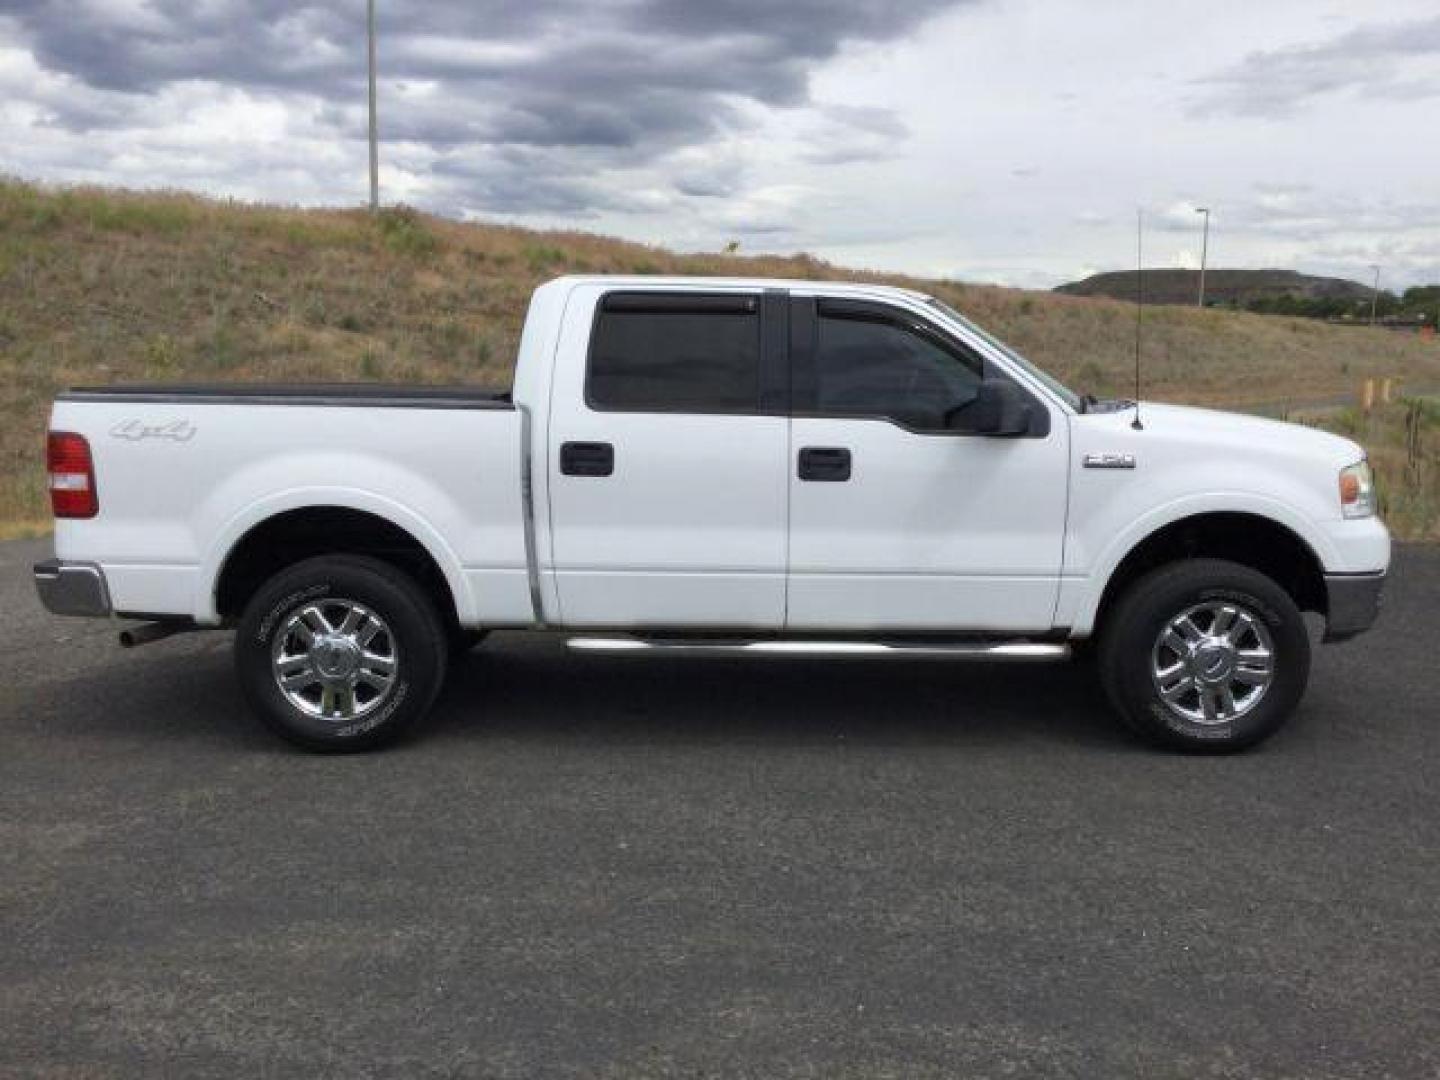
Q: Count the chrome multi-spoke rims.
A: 2